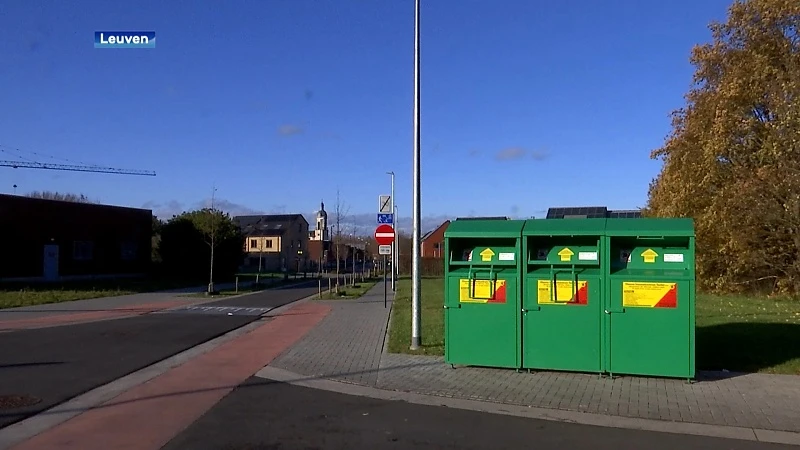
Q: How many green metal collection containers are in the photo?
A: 3